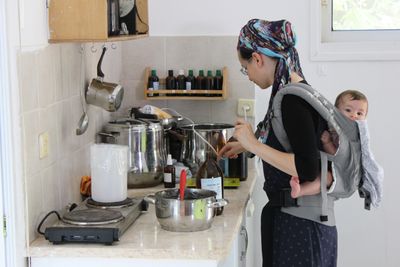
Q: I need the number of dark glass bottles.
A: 9